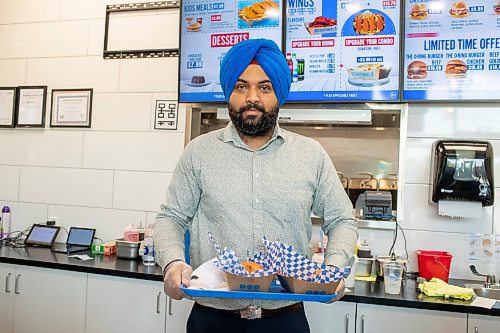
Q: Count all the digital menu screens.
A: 3